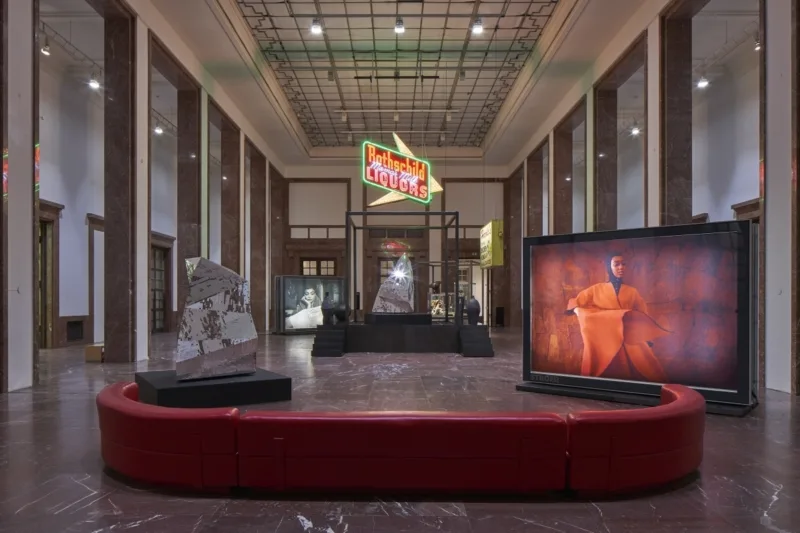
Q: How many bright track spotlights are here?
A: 9